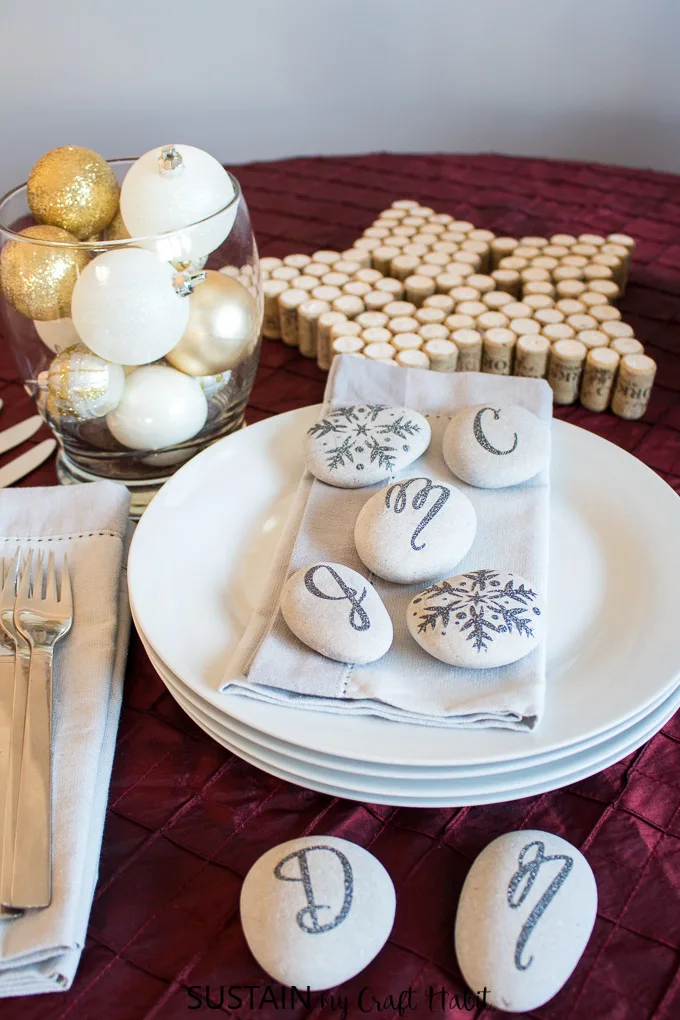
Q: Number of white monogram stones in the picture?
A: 5